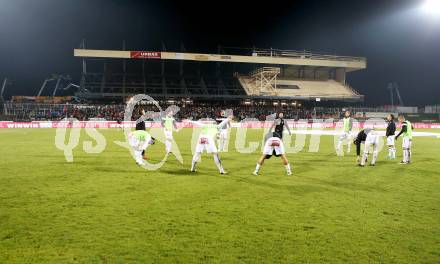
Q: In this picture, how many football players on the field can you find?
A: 11